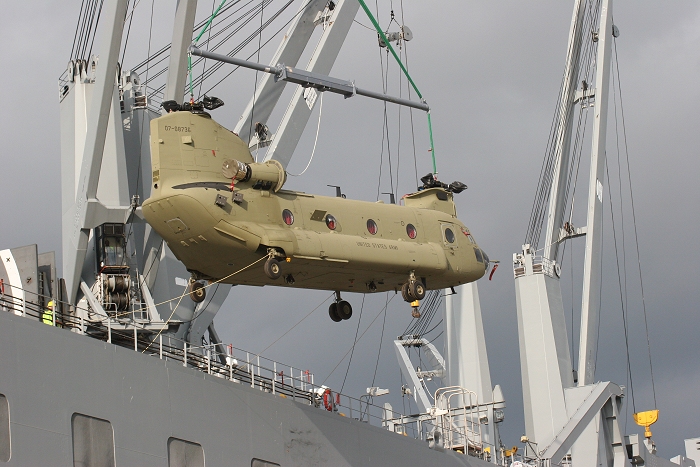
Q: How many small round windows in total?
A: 5